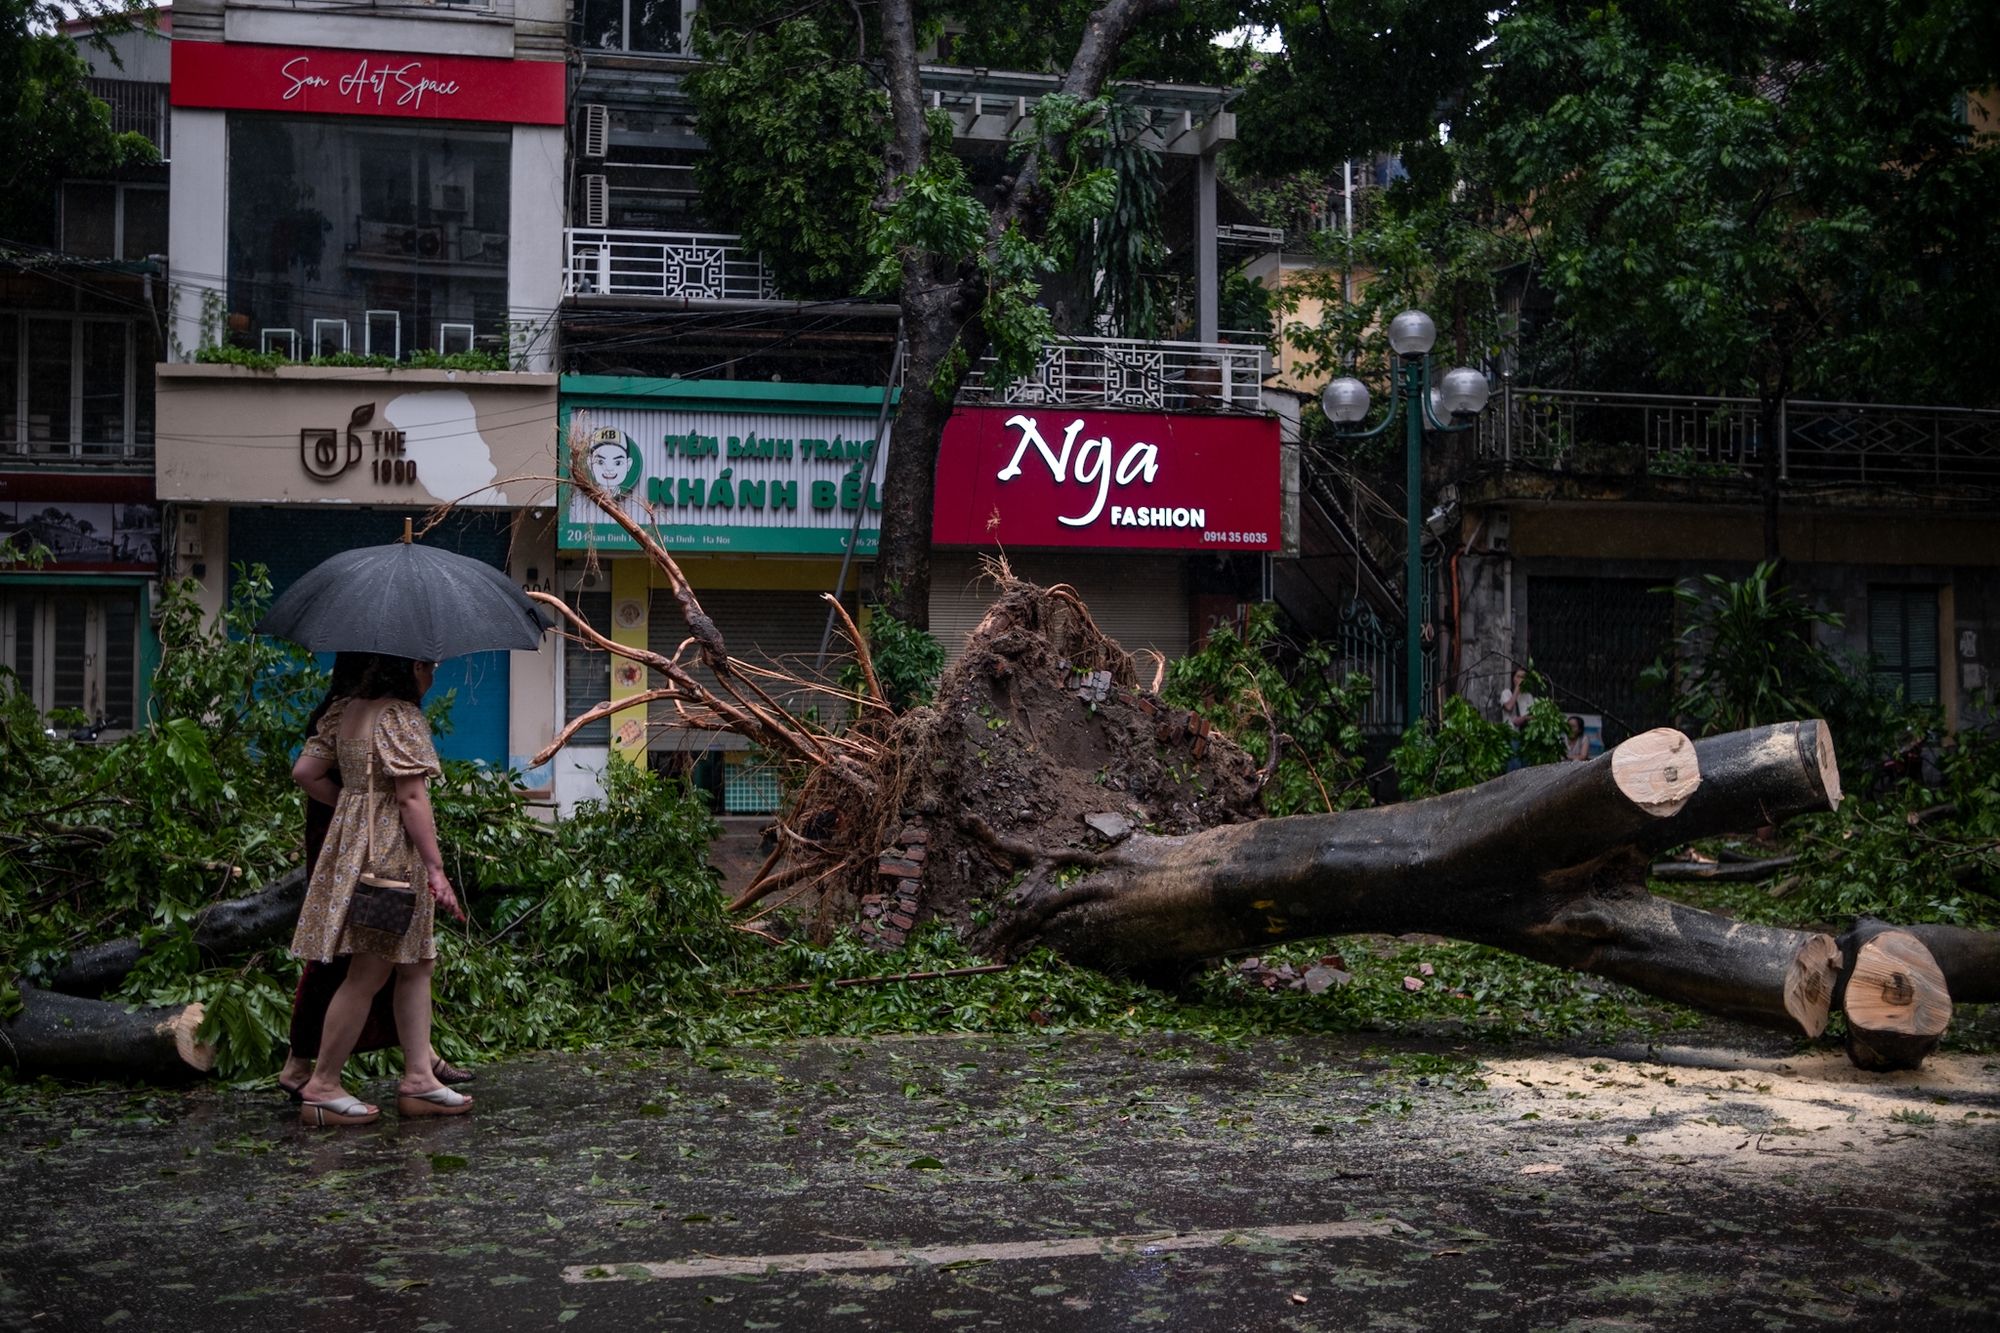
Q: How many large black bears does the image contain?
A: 0